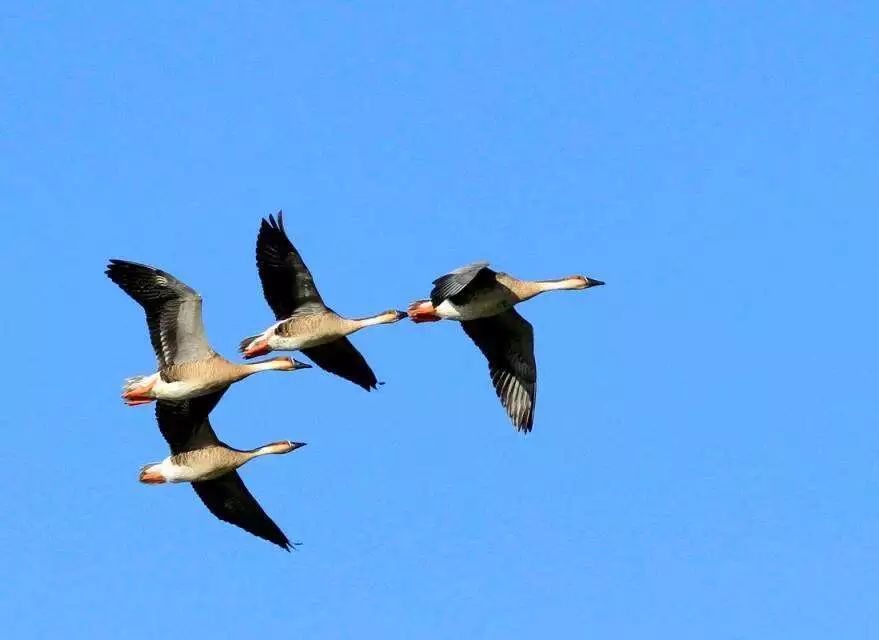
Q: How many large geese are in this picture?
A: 4